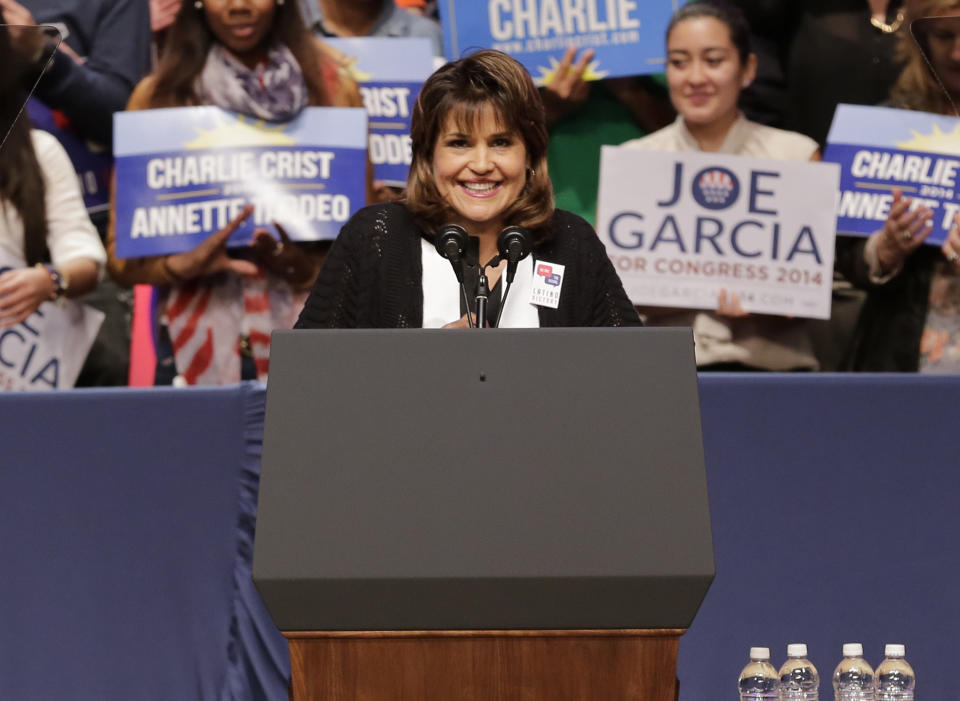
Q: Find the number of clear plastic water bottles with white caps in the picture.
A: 4